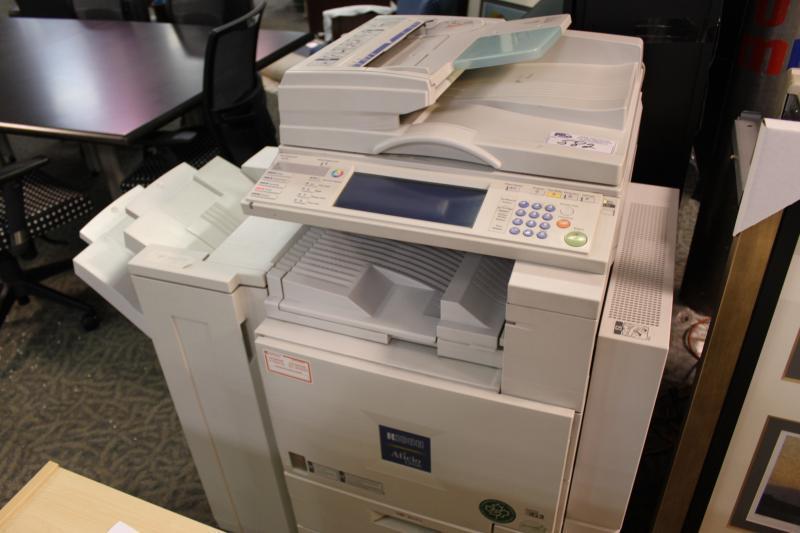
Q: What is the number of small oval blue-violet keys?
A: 12